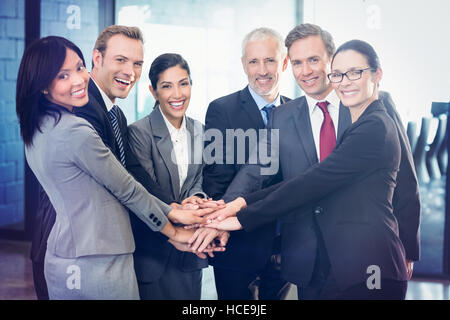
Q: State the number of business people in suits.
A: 6